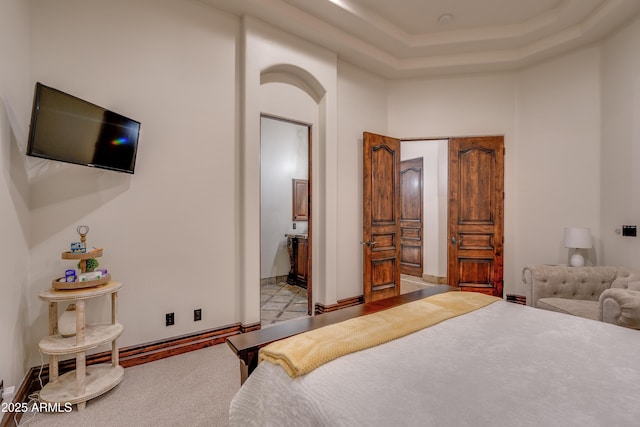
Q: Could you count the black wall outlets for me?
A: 2